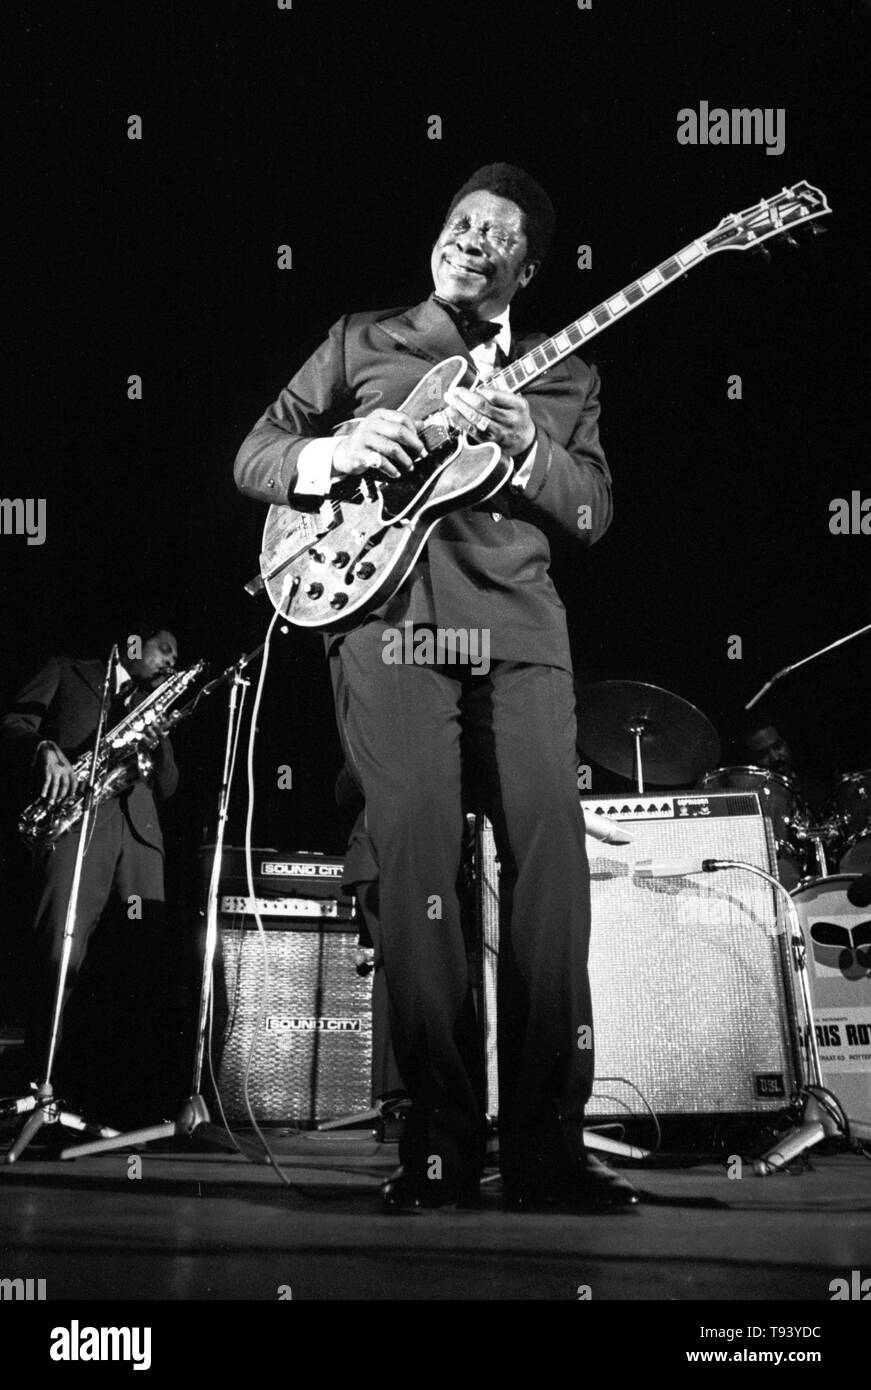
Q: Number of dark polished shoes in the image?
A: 2